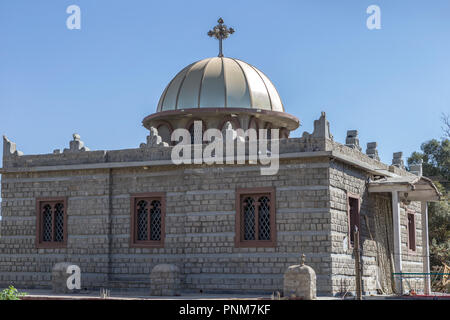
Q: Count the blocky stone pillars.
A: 3